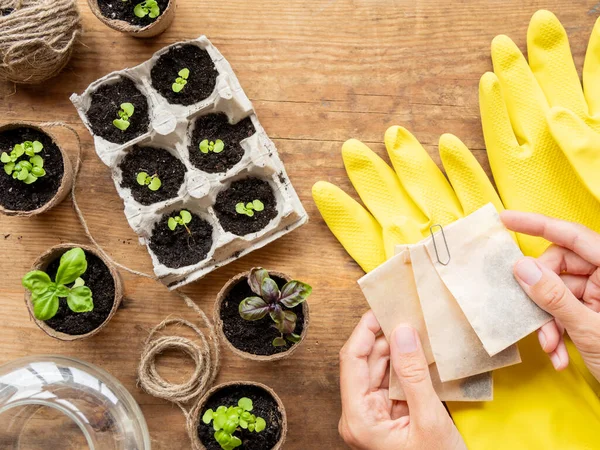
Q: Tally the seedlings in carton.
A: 6